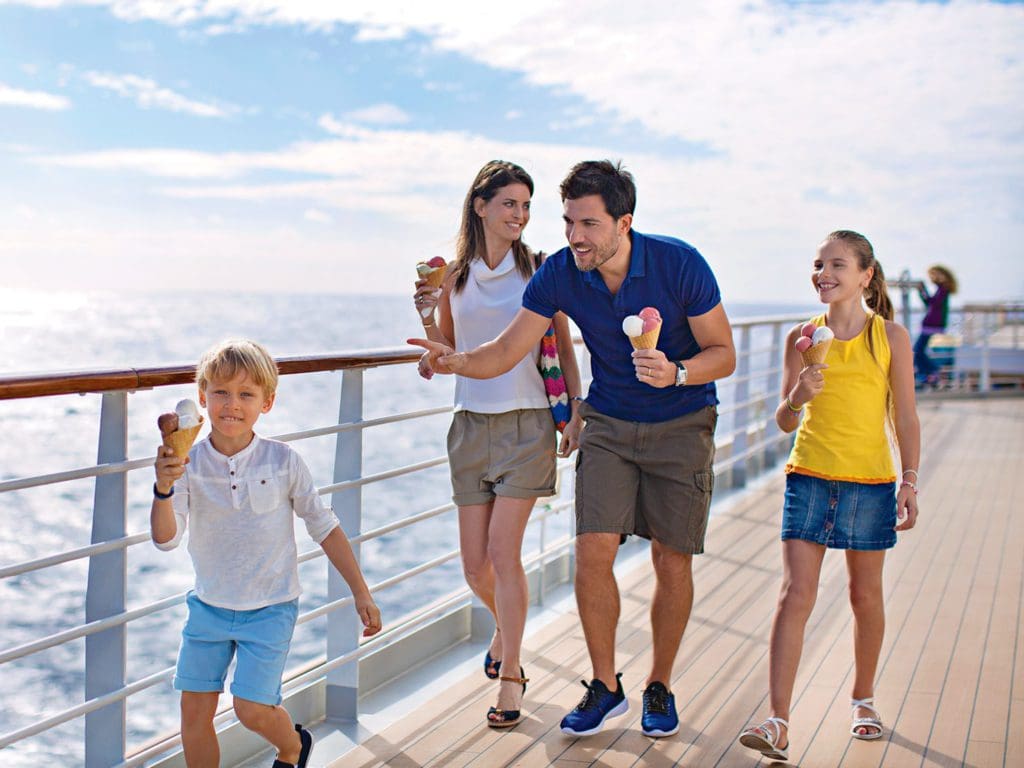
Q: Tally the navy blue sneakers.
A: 2